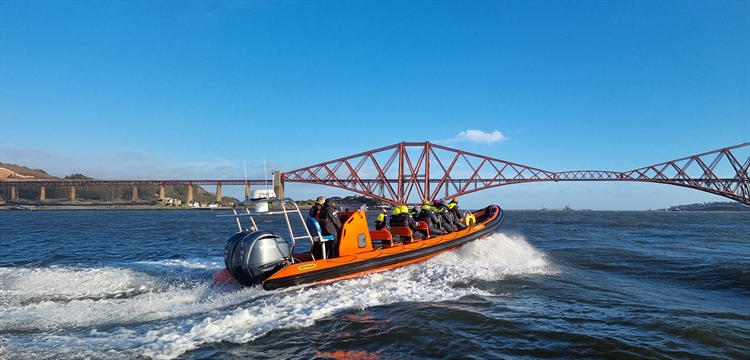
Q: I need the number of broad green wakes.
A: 0